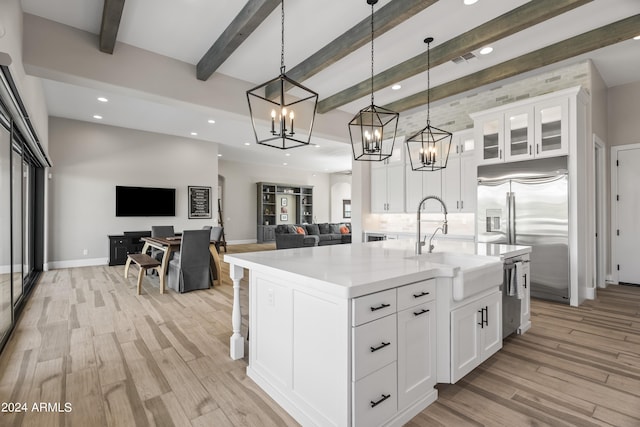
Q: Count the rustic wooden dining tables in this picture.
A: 1